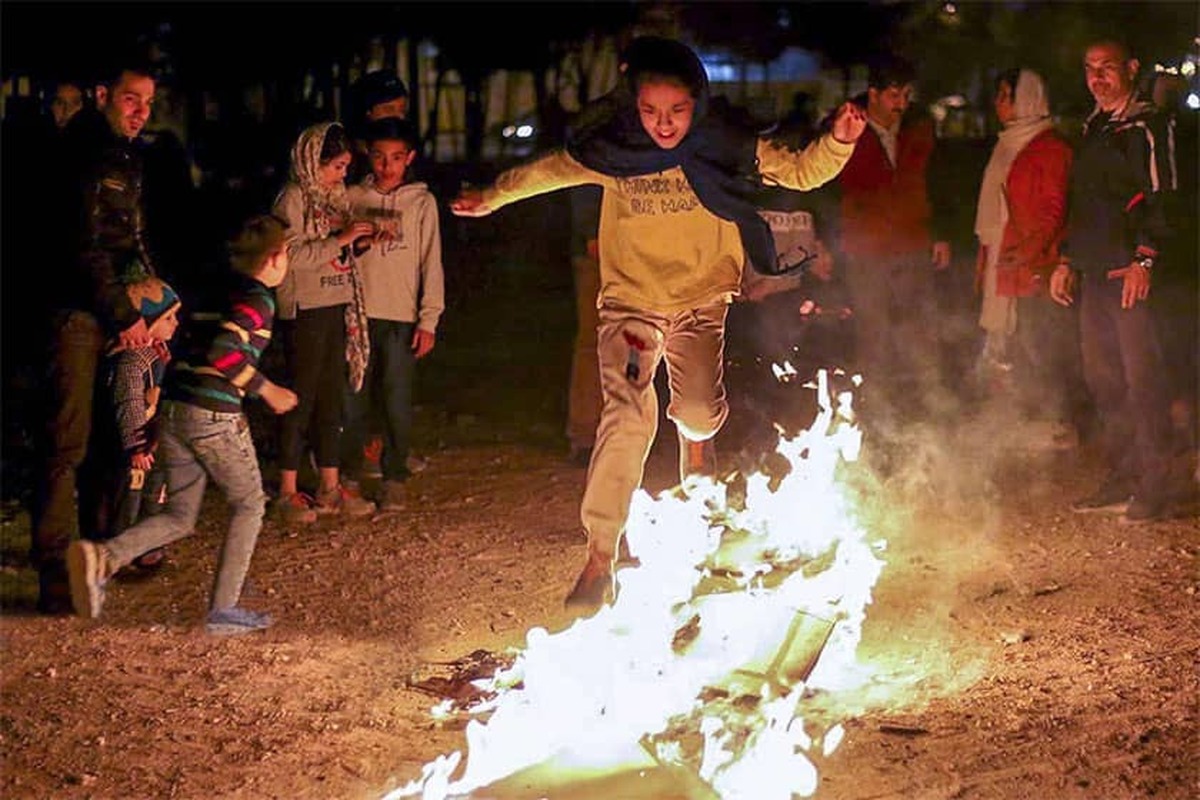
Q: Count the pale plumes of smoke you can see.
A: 1